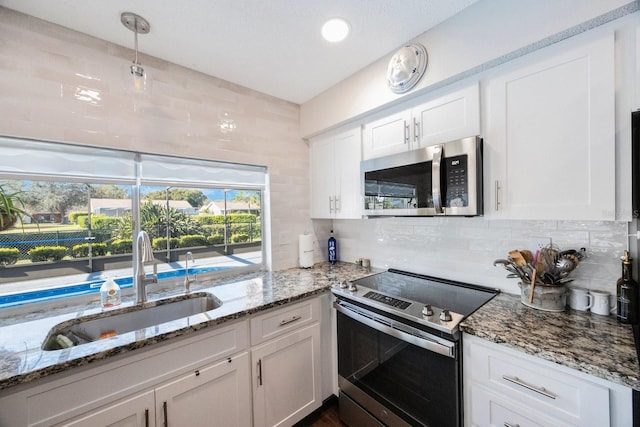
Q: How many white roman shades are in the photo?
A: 2